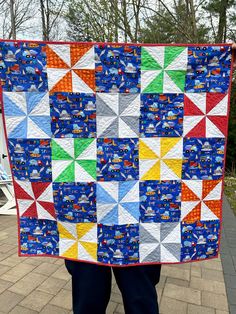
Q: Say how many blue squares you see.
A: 13